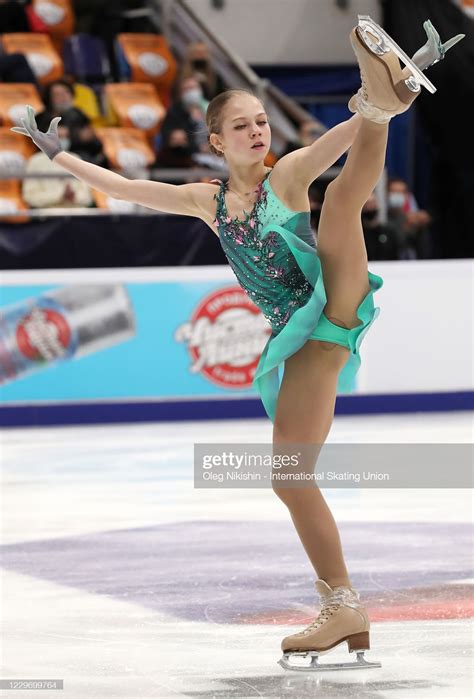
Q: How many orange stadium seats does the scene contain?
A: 9